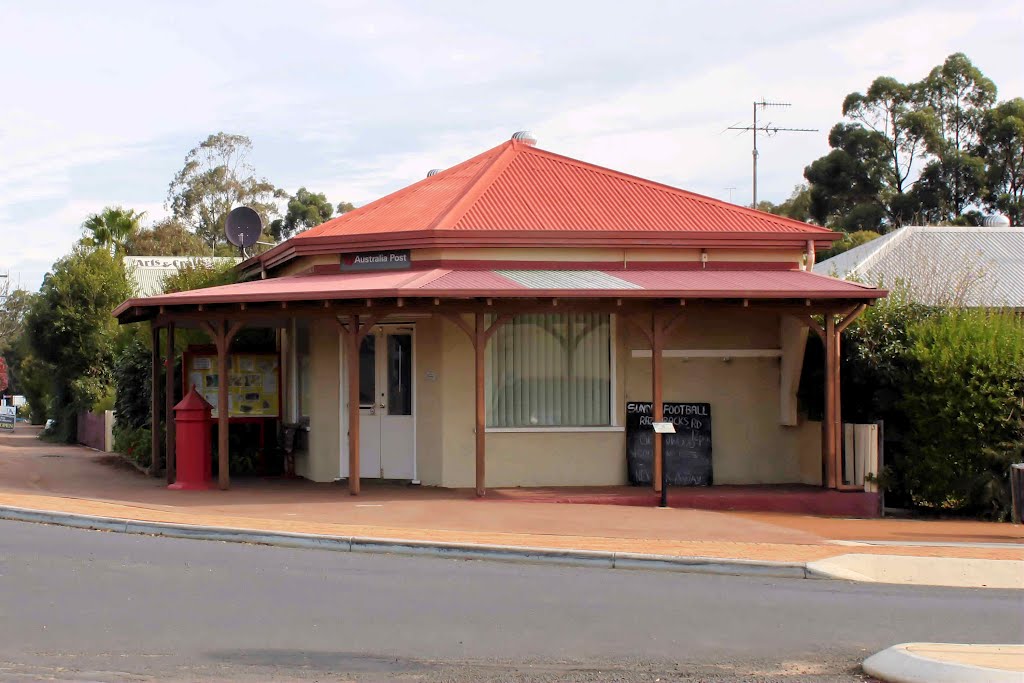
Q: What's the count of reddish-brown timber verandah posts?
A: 7